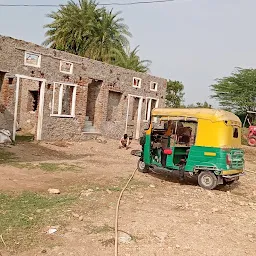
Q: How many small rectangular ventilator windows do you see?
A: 4